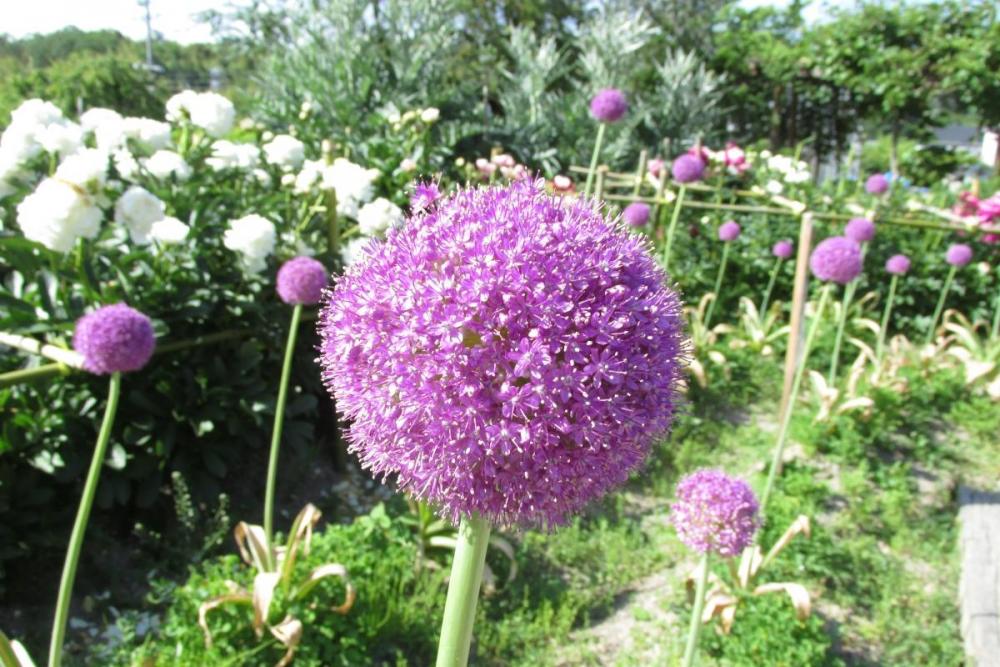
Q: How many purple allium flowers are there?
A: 14